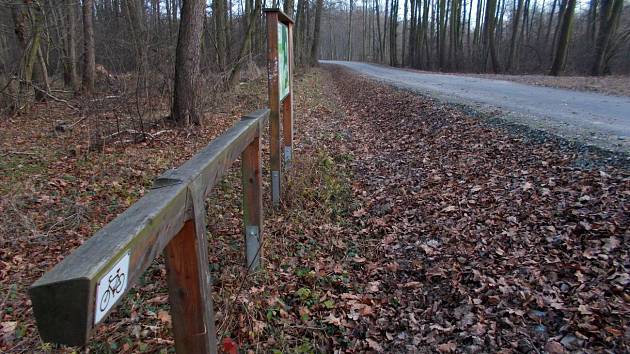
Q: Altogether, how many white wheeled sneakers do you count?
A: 0